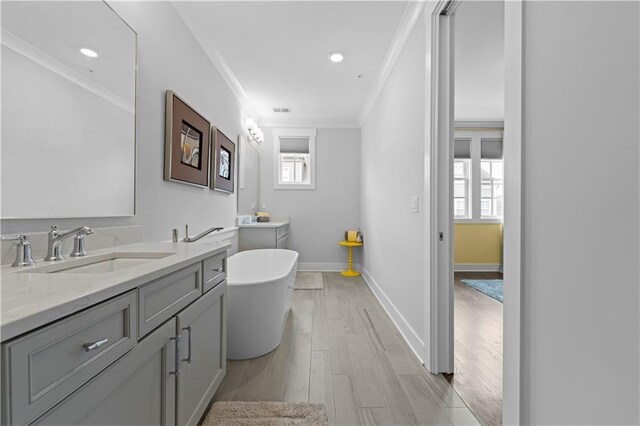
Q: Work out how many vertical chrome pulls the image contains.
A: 2